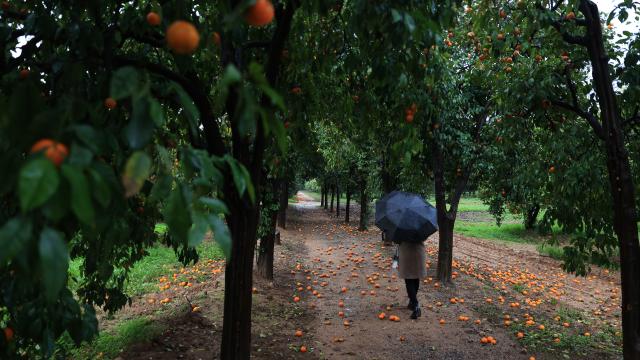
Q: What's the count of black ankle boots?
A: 2